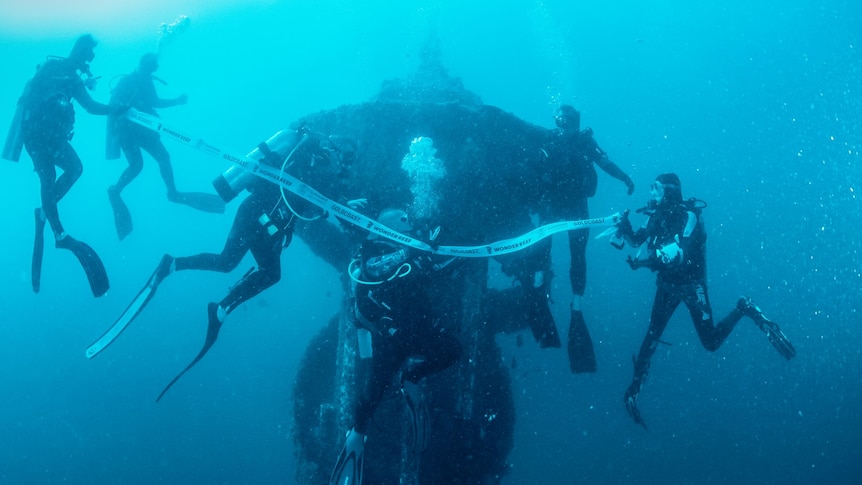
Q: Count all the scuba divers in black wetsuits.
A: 6